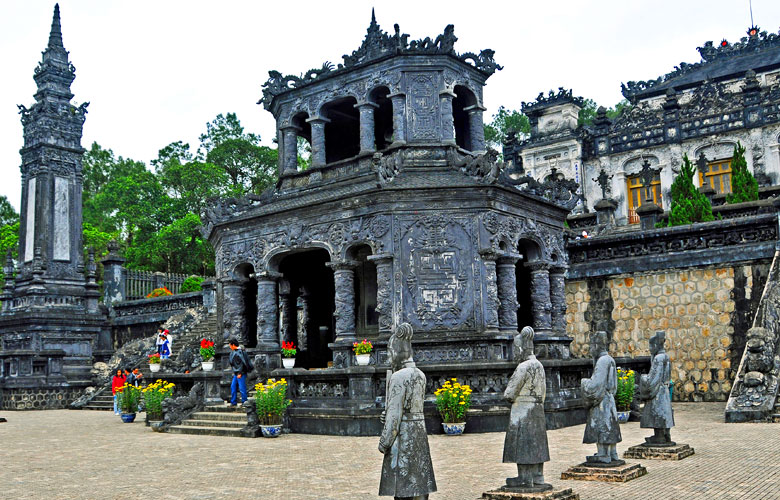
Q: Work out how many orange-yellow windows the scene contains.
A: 2